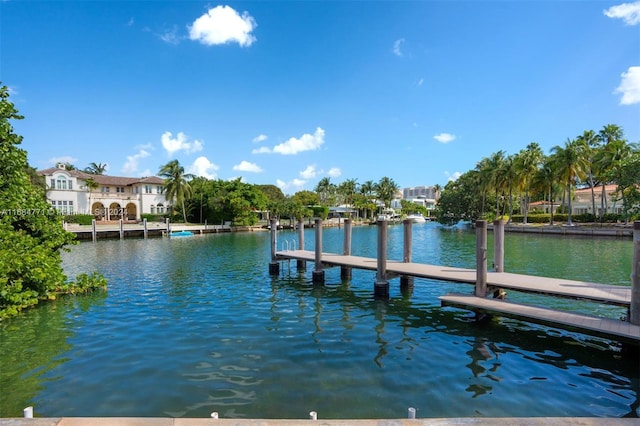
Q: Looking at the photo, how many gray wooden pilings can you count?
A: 9